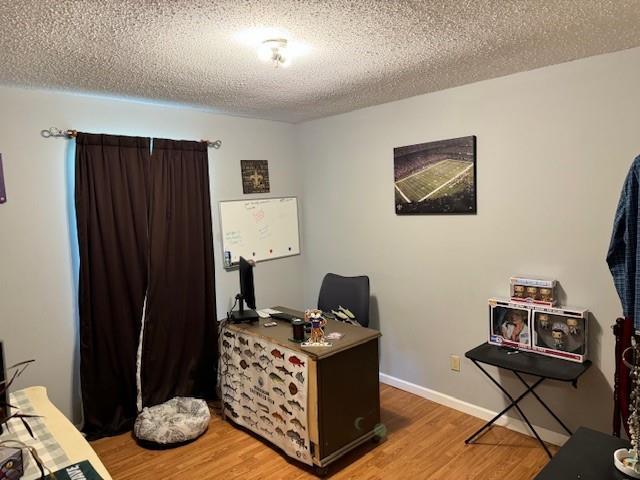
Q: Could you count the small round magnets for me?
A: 3